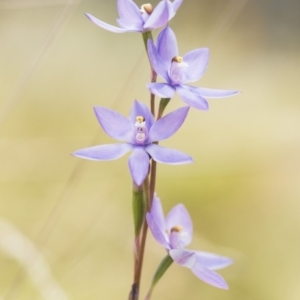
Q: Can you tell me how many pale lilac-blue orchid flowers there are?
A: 4